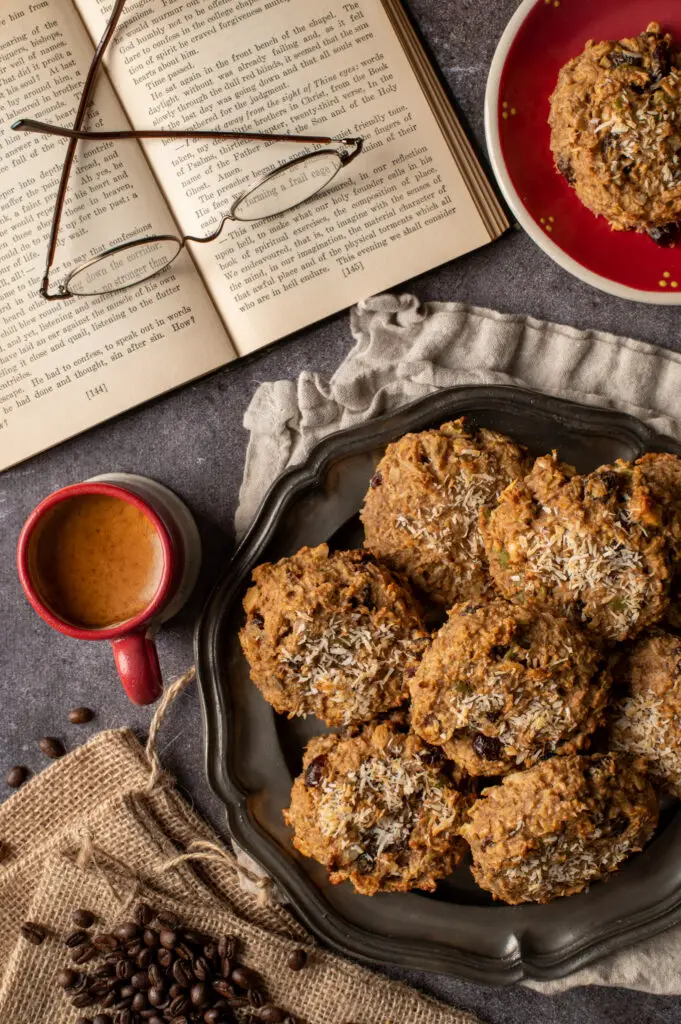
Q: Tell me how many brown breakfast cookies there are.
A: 9